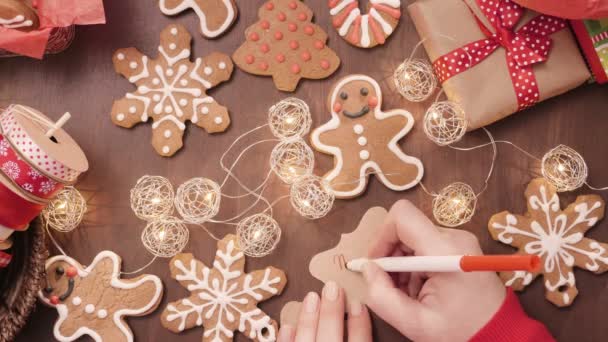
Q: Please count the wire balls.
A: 12